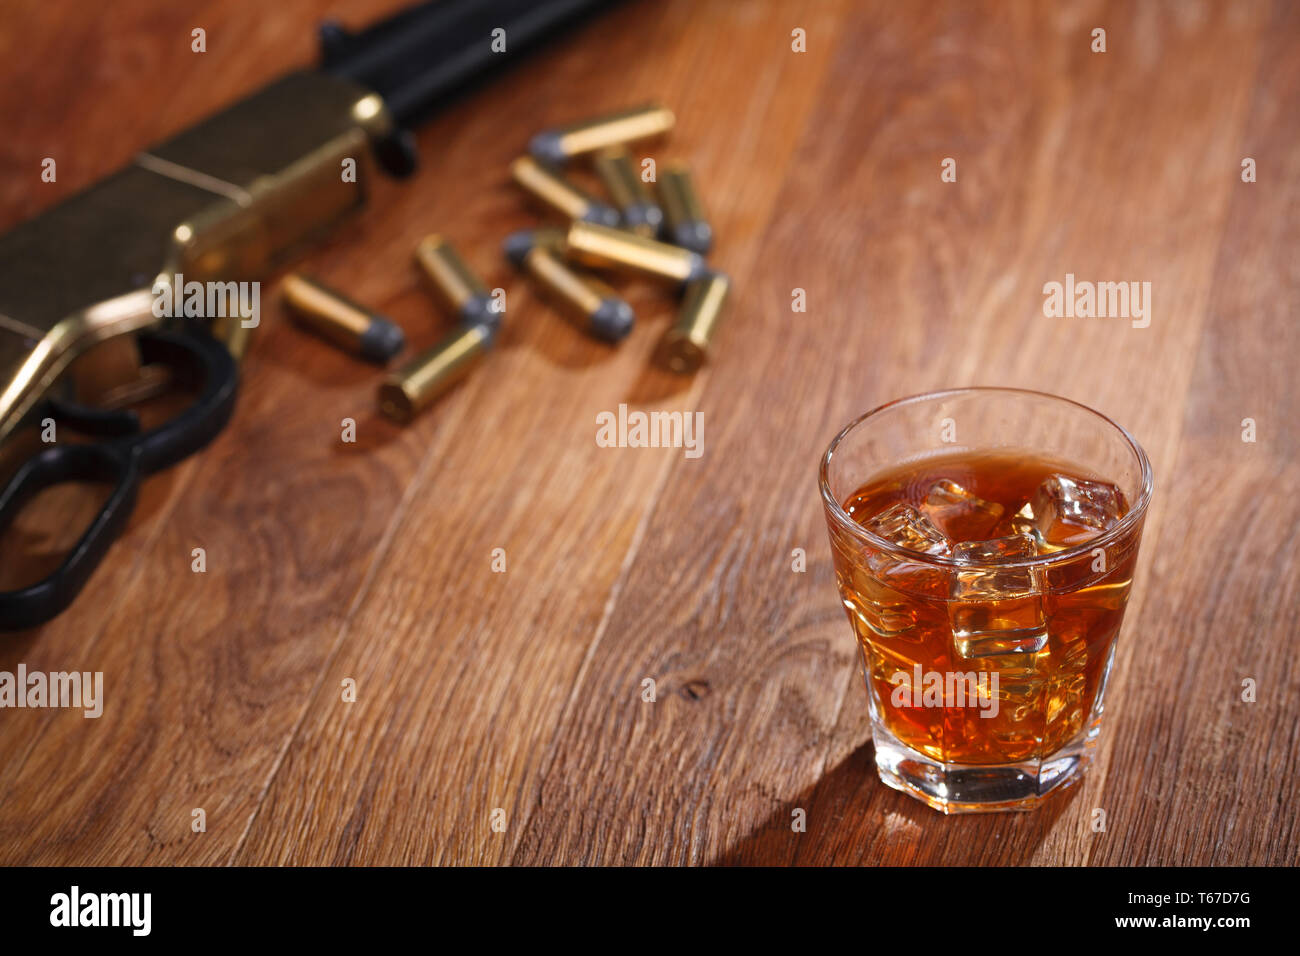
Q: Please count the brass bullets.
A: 11